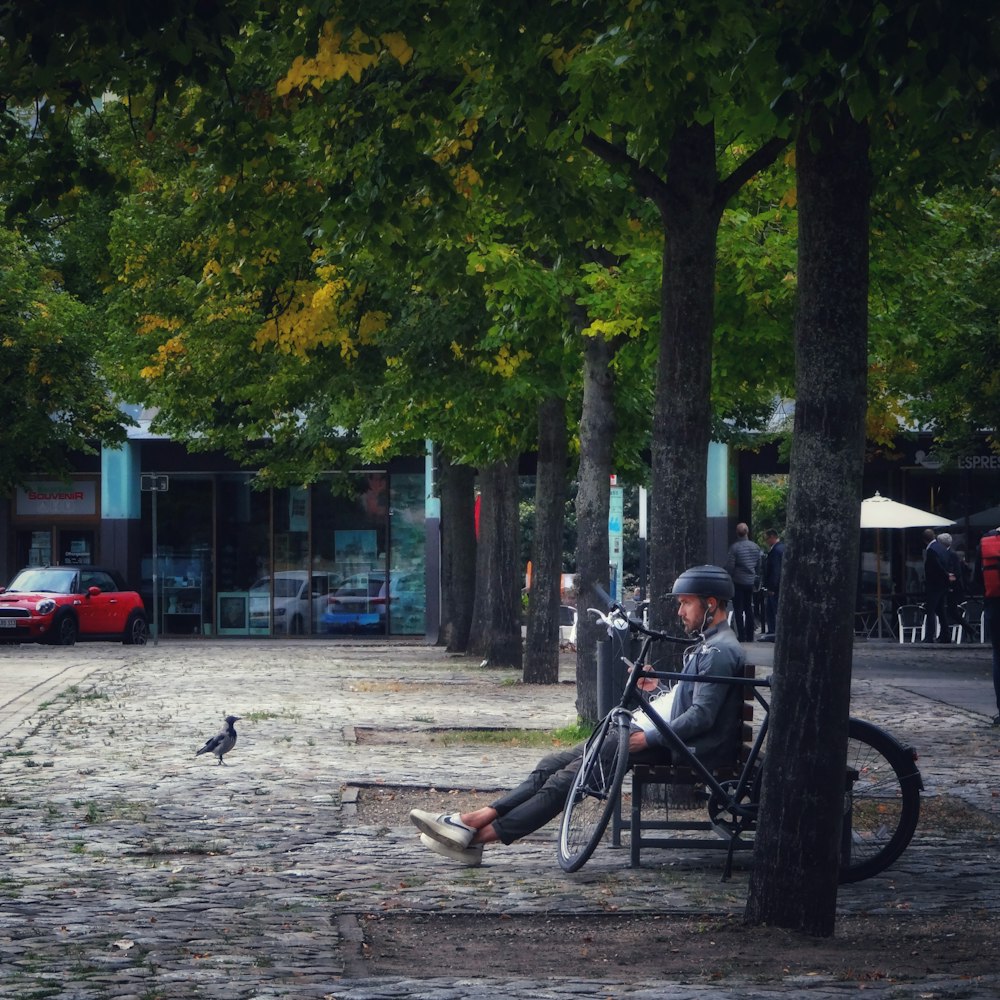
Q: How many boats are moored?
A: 0